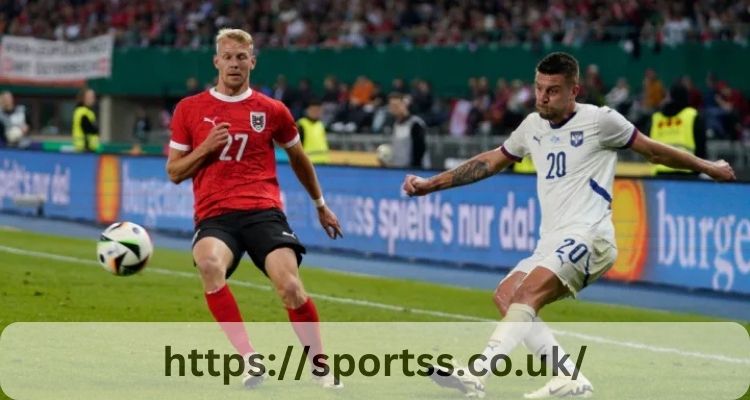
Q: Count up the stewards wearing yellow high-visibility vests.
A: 3